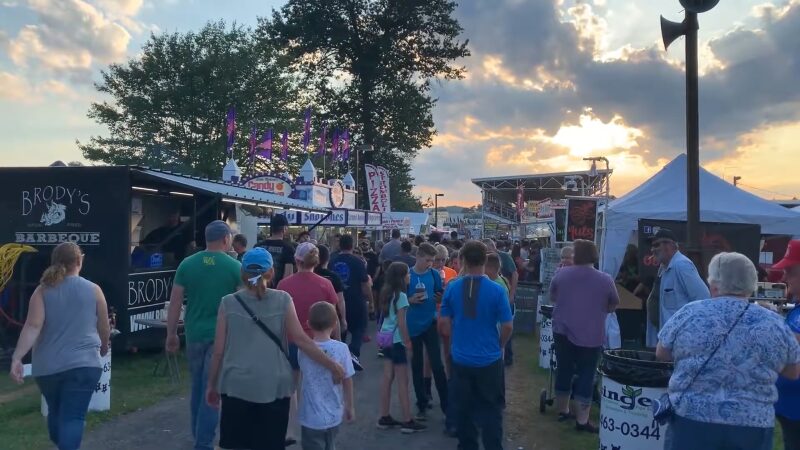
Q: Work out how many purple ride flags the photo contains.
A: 8